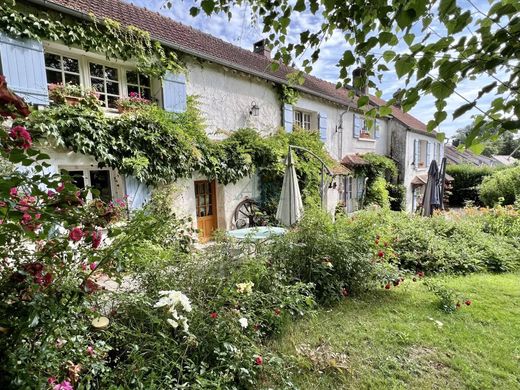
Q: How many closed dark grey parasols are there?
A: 1